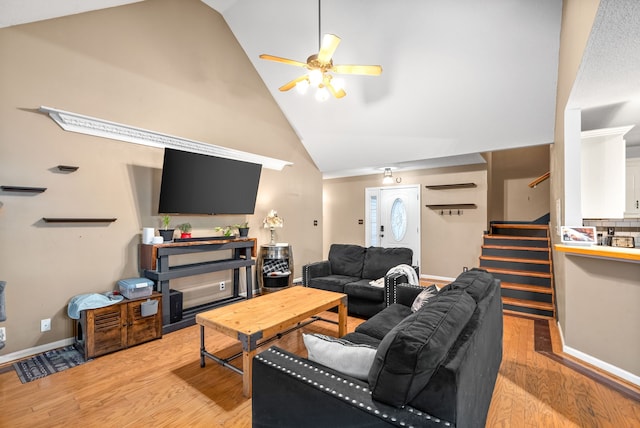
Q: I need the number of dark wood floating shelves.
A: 5